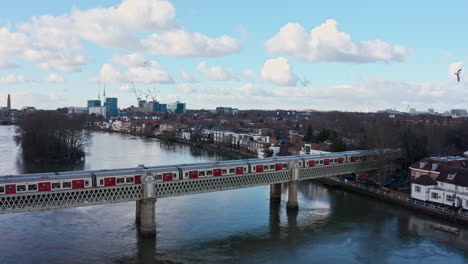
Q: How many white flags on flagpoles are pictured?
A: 0